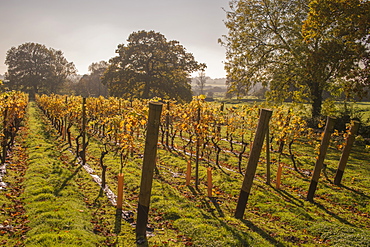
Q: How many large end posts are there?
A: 4